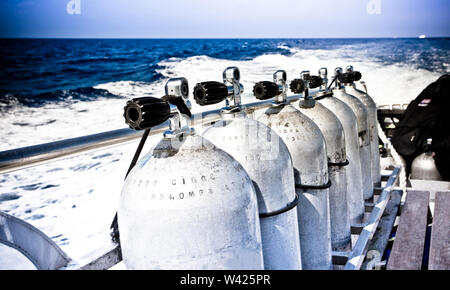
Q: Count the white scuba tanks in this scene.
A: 7